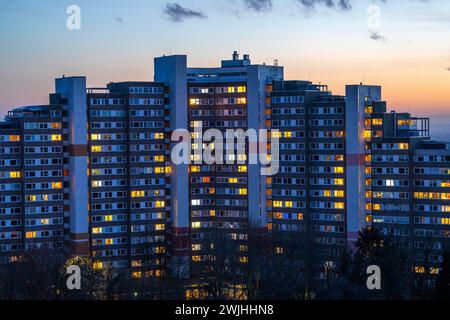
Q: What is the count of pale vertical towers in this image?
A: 4